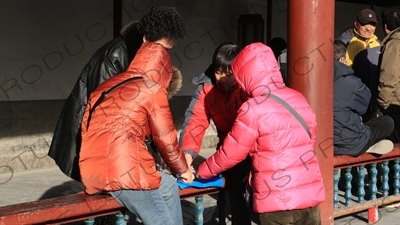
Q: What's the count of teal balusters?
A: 9